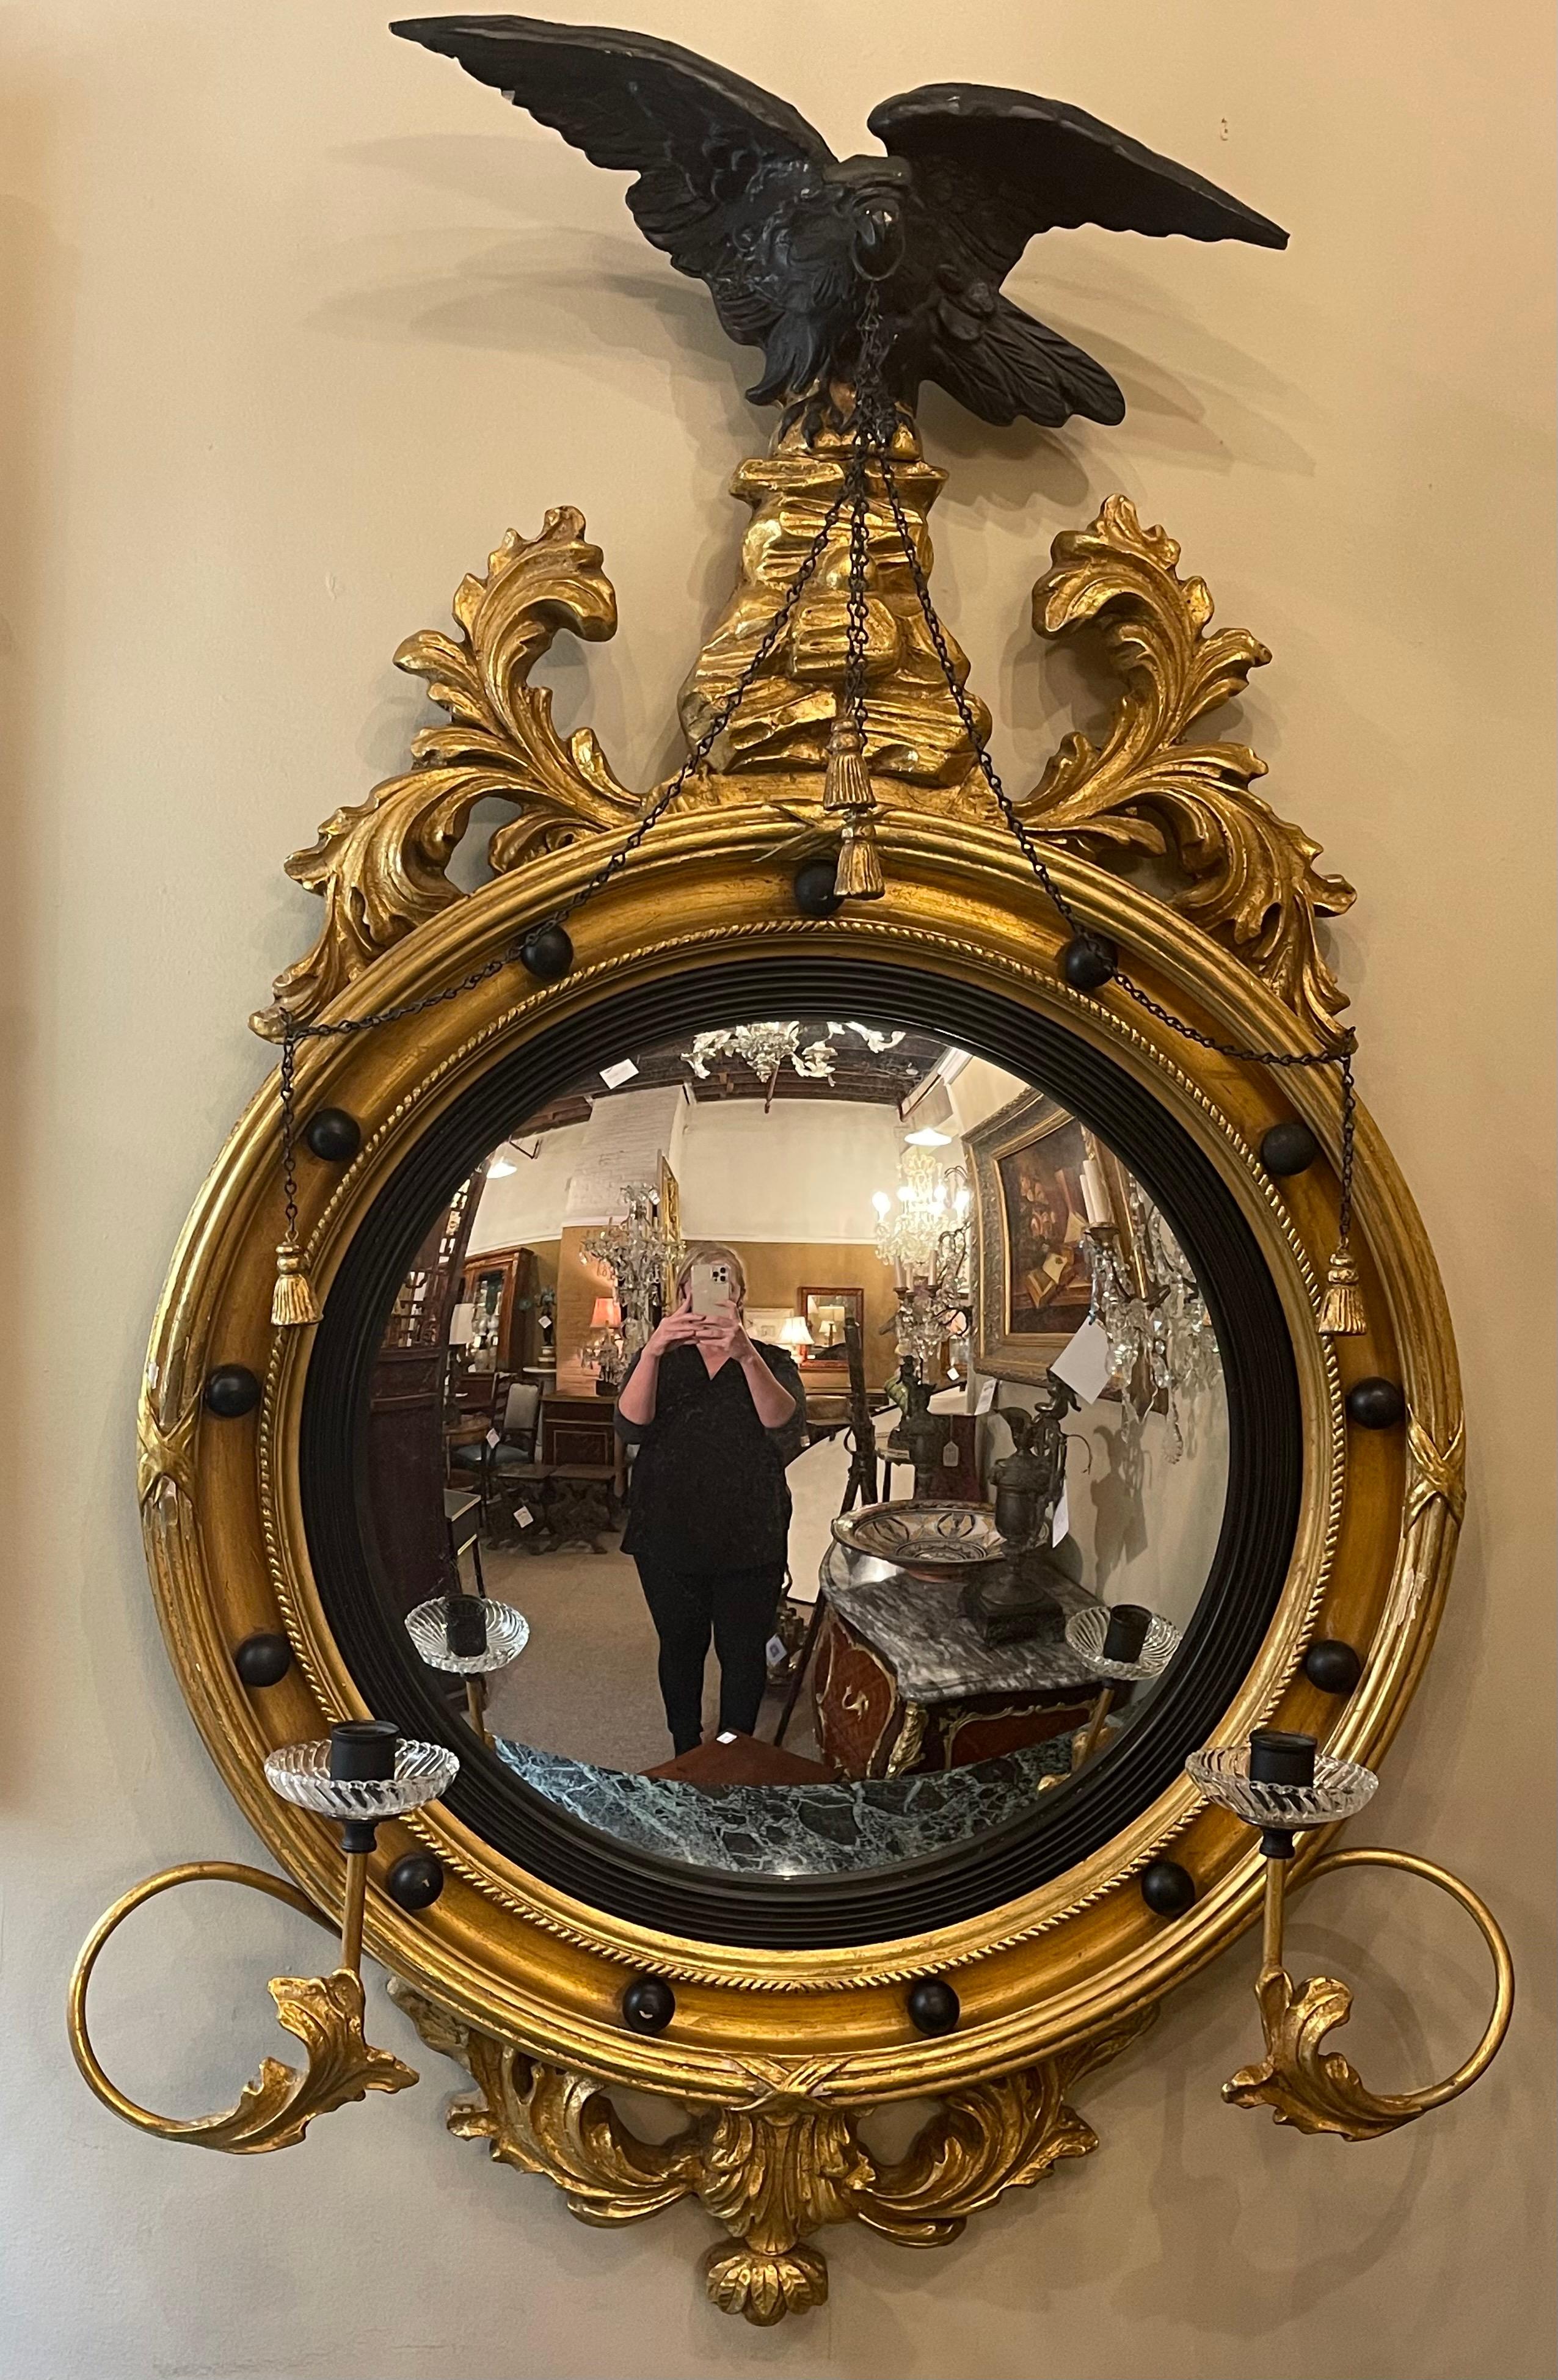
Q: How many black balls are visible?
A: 13